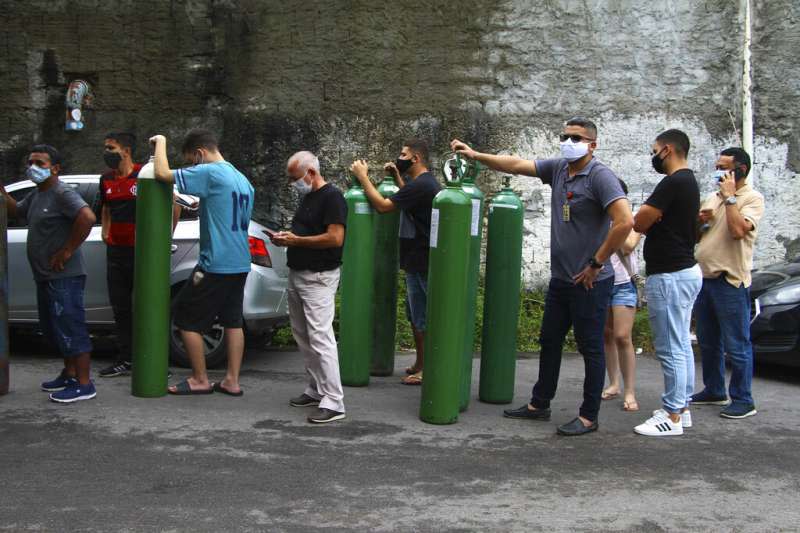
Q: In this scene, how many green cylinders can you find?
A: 6